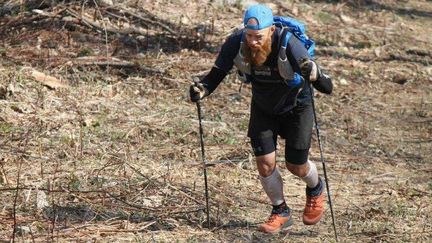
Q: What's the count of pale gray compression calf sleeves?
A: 2